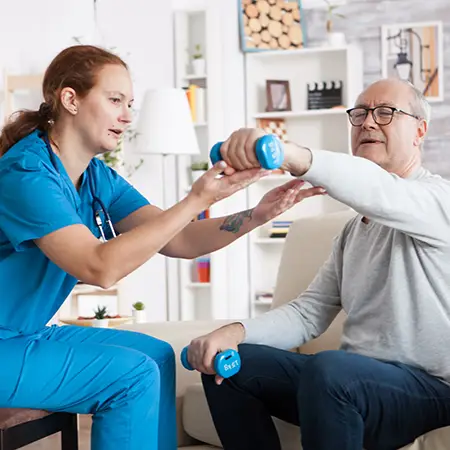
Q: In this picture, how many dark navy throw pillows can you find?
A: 0